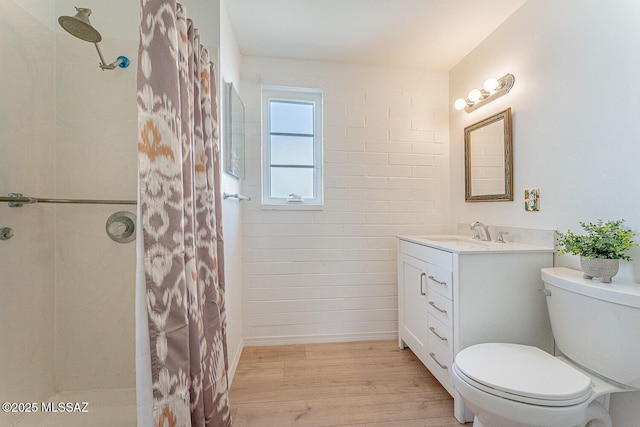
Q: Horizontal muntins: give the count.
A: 2